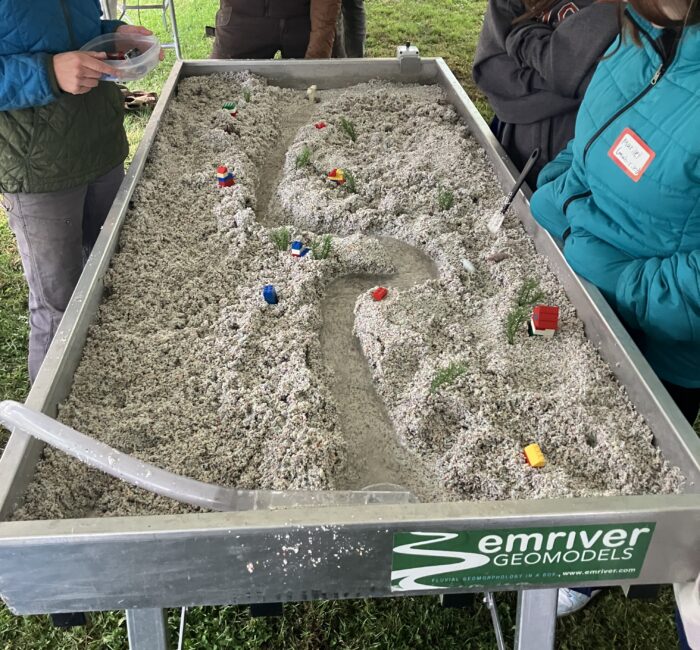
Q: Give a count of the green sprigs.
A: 10